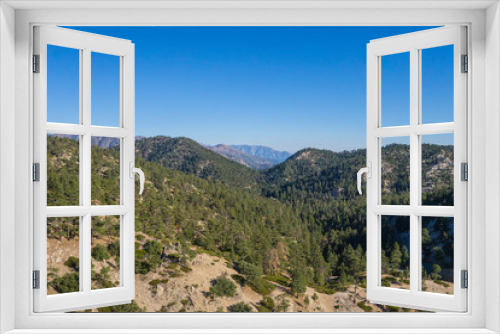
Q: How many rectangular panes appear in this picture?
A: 12